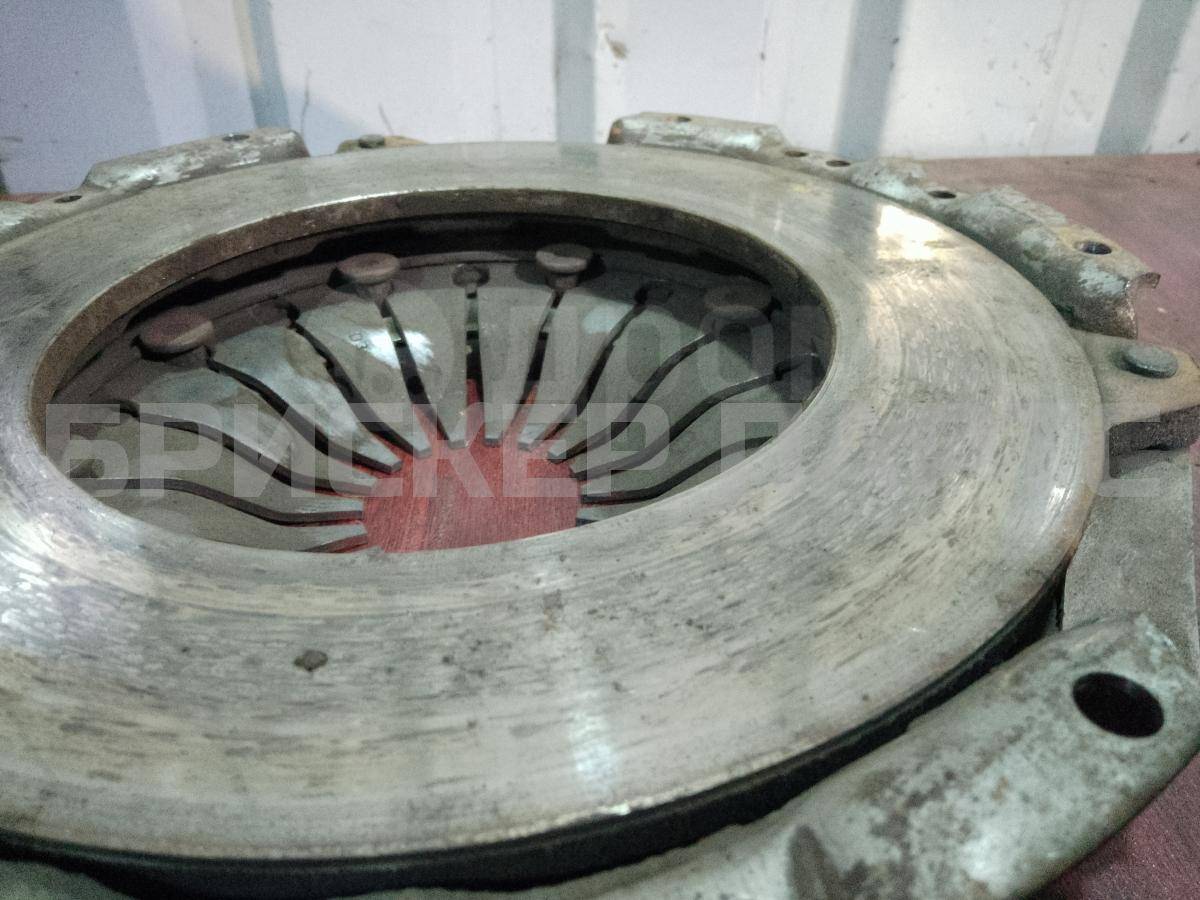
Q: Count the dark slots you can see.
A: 12